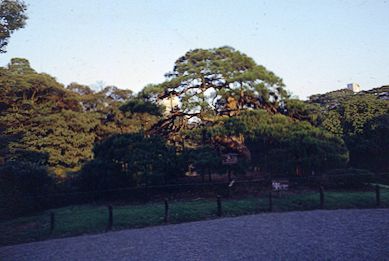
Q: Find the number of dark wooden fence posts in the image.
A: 7